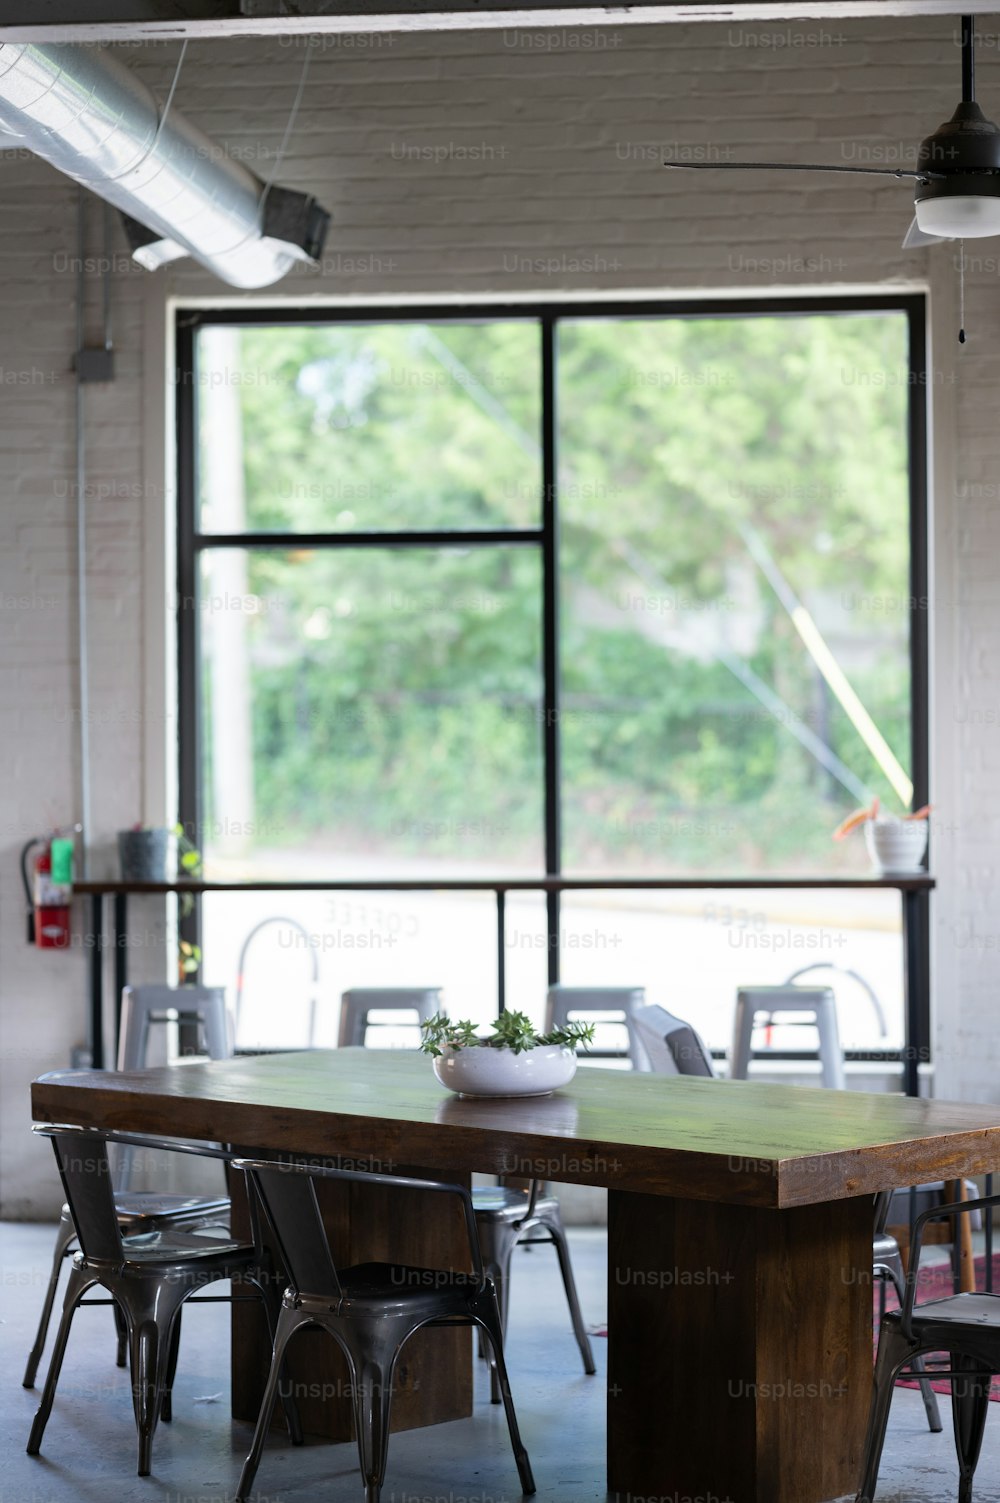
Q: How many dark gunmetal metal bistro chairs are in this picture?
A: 6